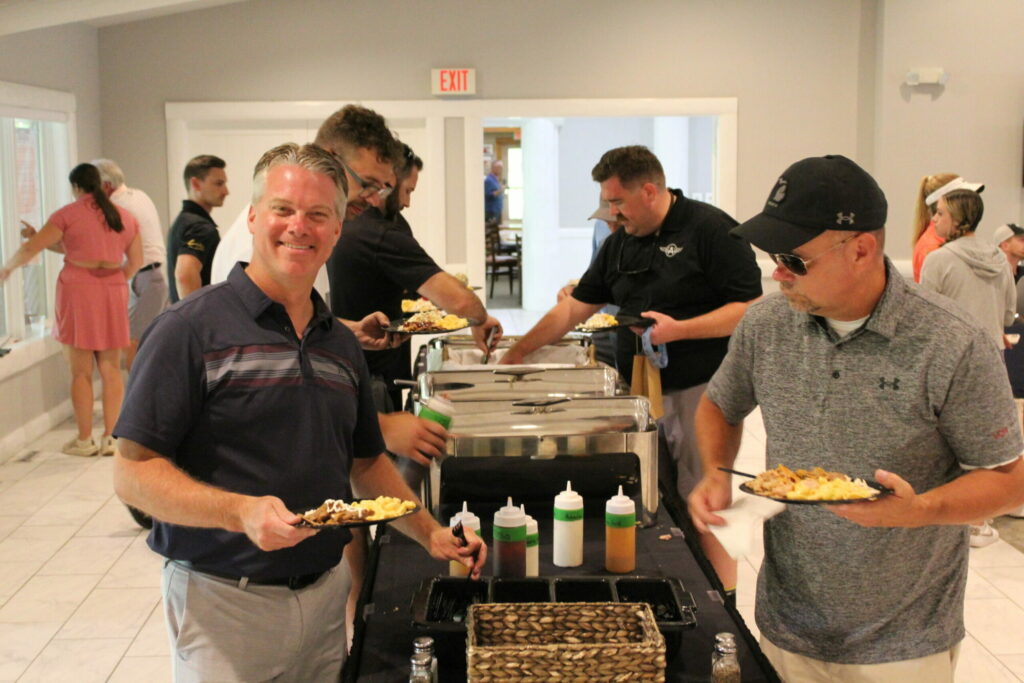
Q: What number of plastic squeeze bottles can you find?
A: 6